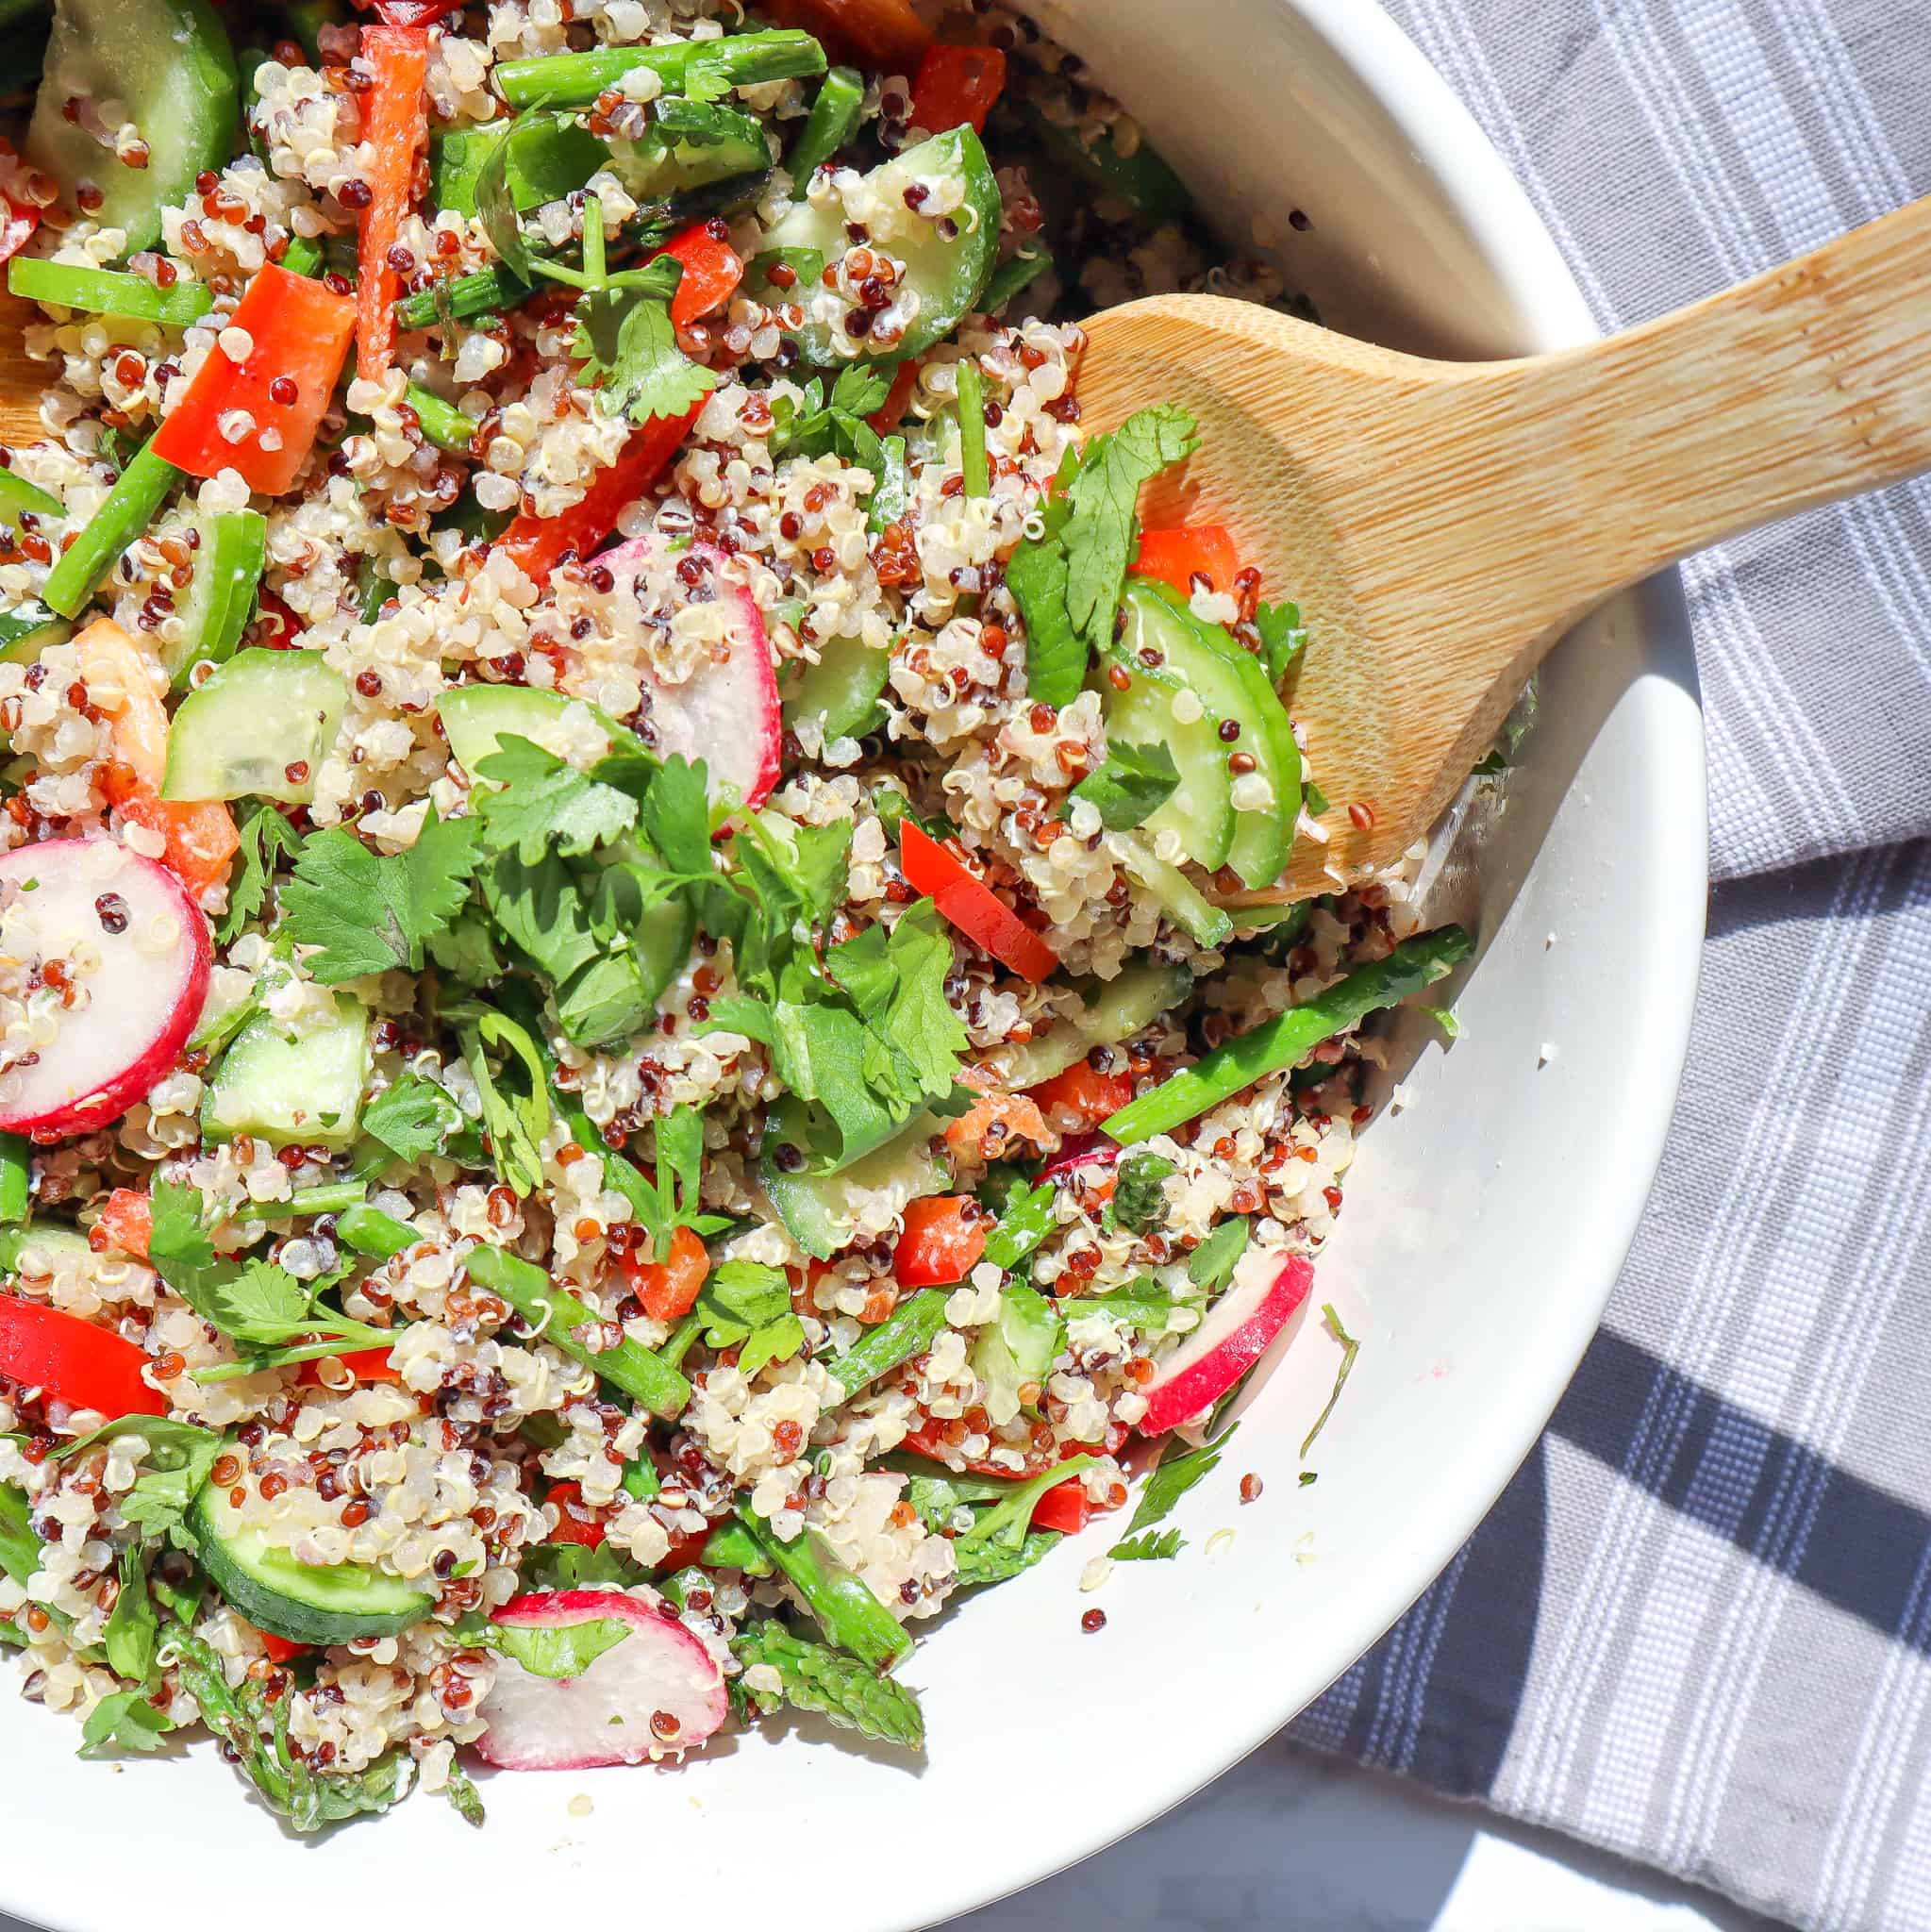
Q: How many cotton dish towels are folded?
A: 1